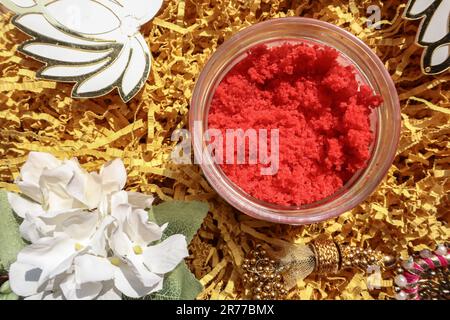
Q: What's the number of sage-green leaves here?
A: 3